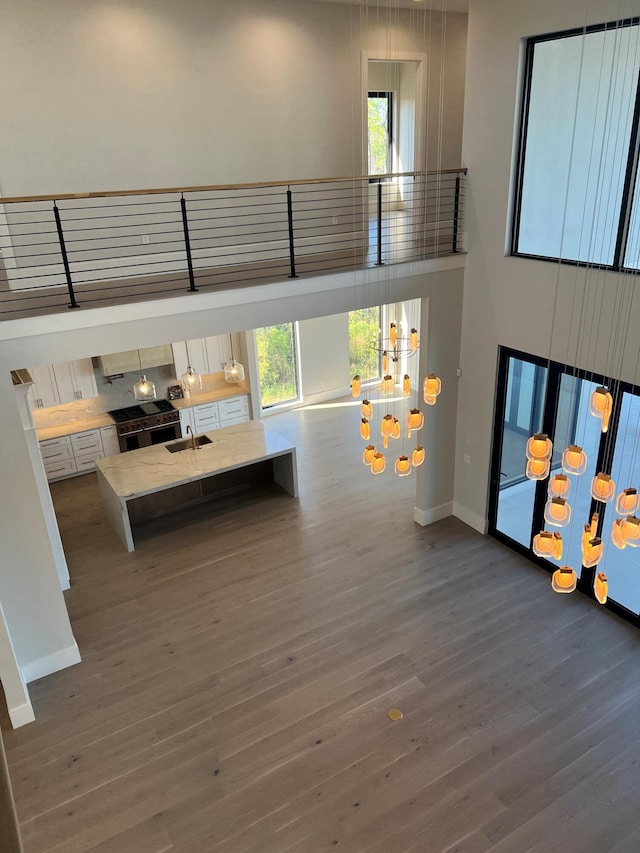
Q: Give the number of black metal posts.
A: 5